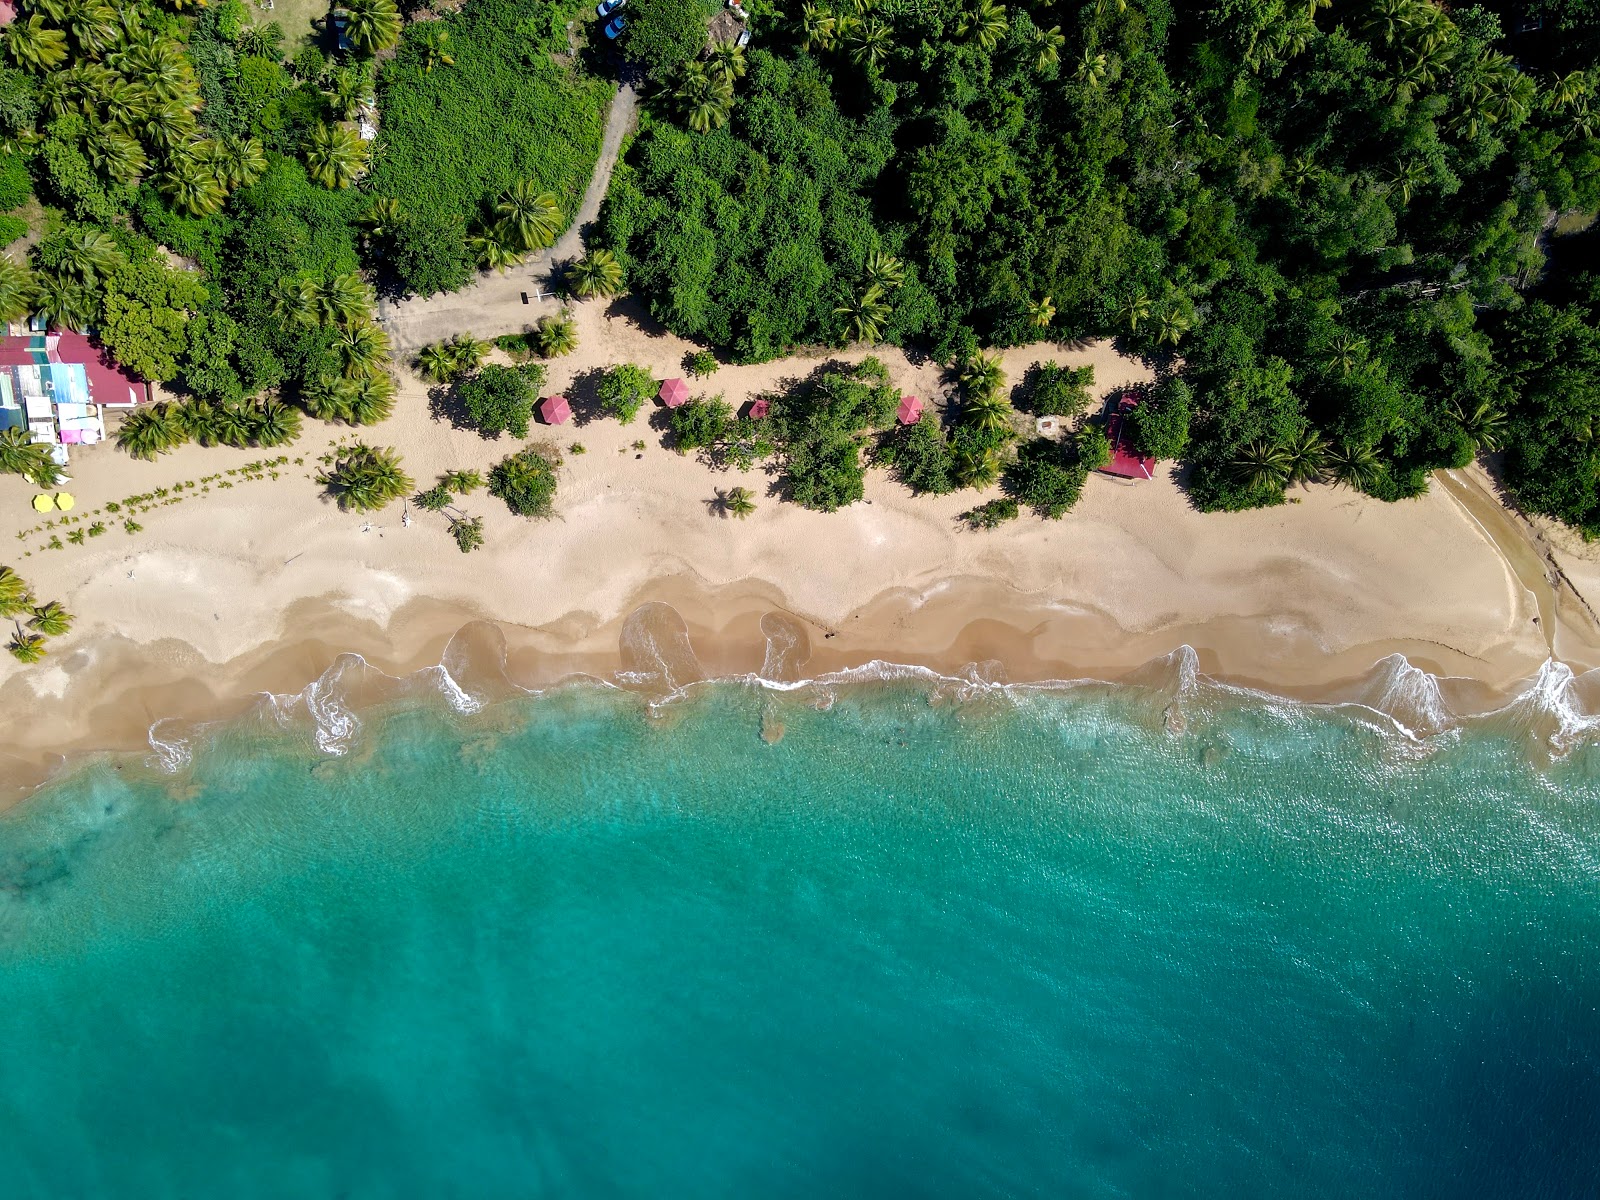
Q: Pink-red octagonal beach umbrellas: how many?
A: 4